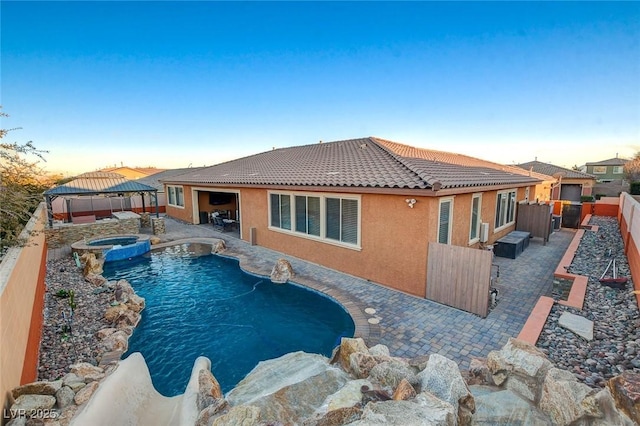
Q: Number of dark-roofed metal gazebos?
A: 1